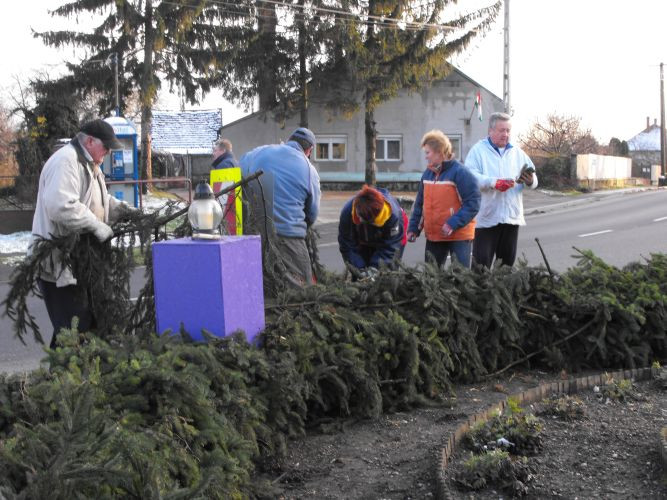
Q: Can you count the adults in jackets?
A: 6